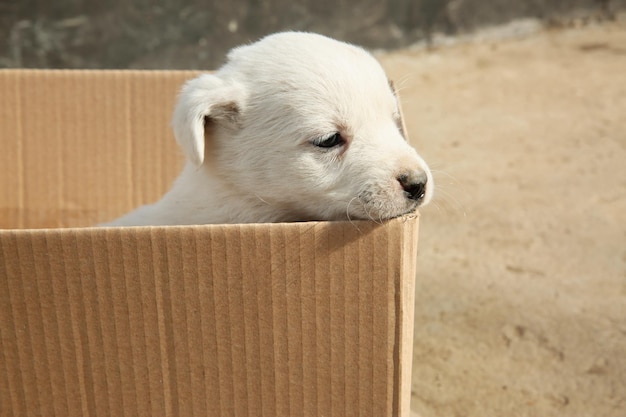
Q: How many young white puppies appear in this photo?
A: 1